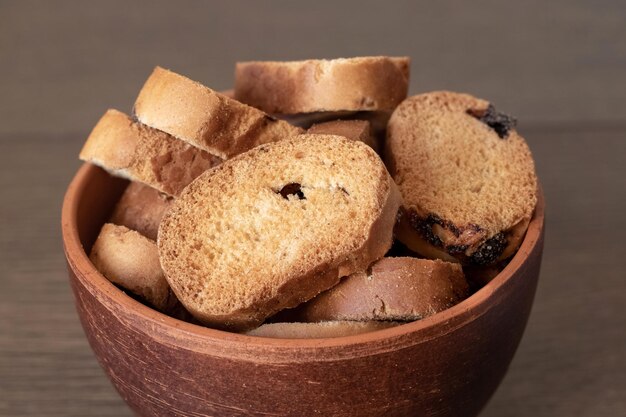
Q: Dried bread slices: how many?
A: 10